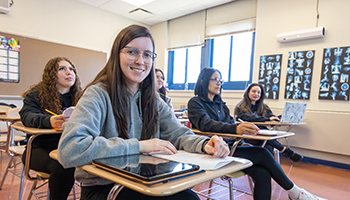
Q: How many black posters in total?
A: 3